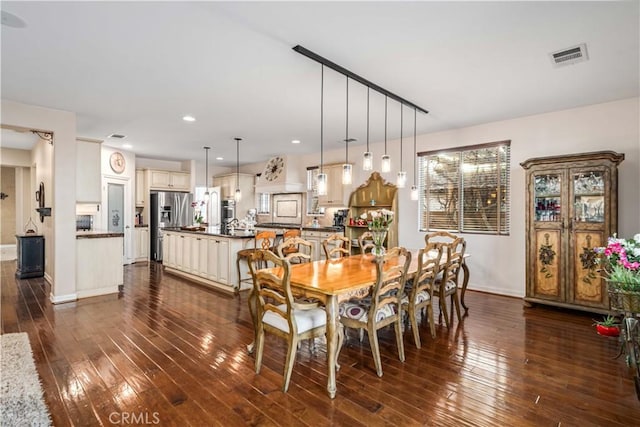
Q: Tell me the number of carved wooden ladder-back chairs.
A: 8